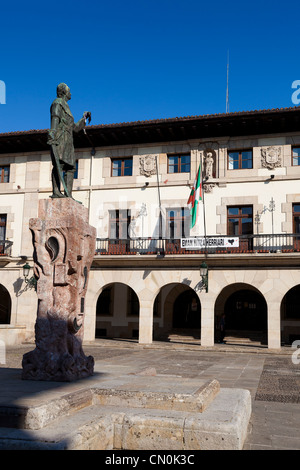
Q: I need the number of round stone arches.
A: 5